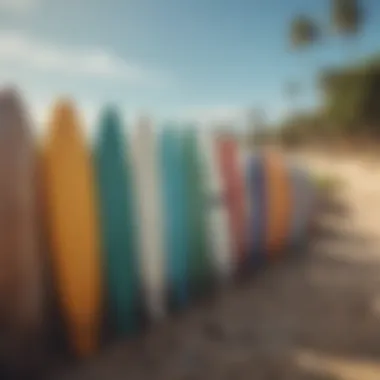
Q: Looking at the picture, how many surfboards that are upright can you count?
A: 11